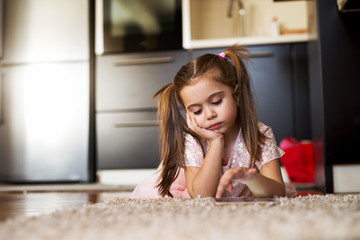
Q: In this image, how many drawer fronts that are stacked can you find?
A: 2